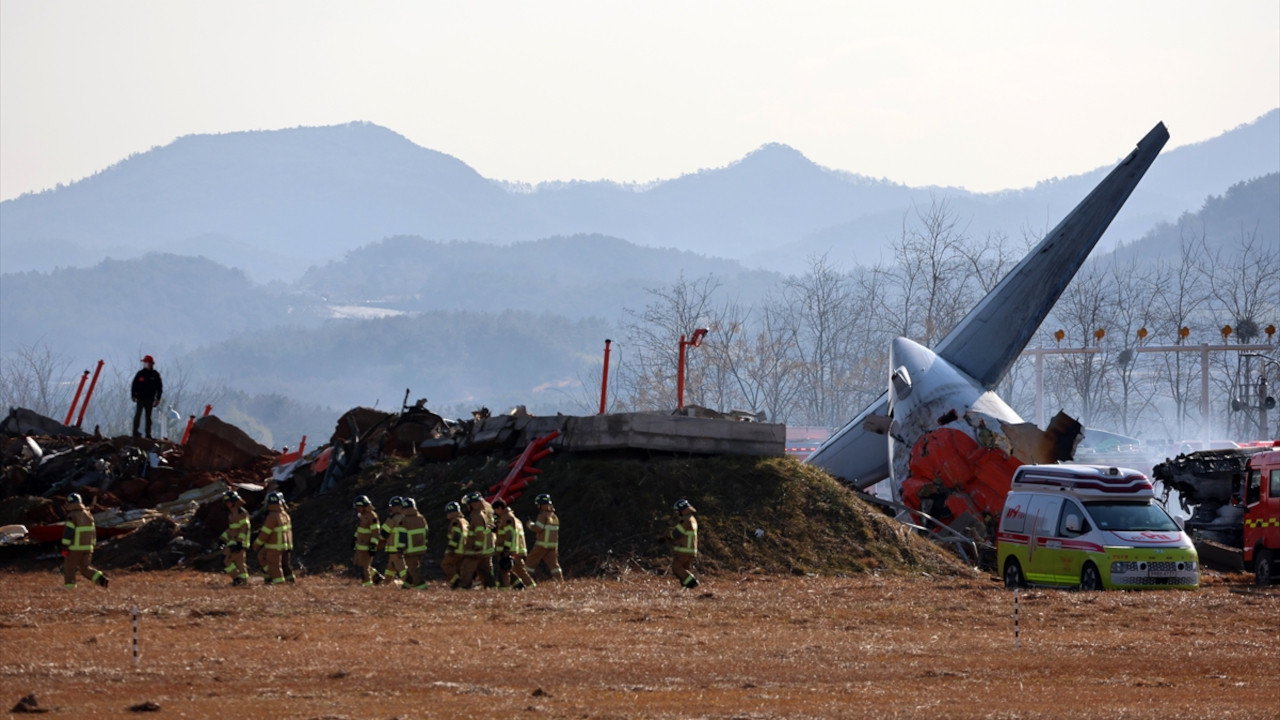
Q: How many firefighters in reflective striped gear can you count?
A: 11